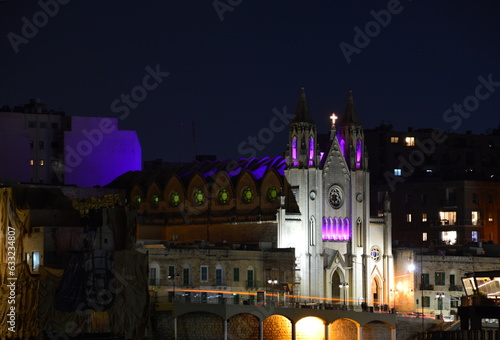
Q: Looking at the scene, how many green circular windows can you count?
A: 7